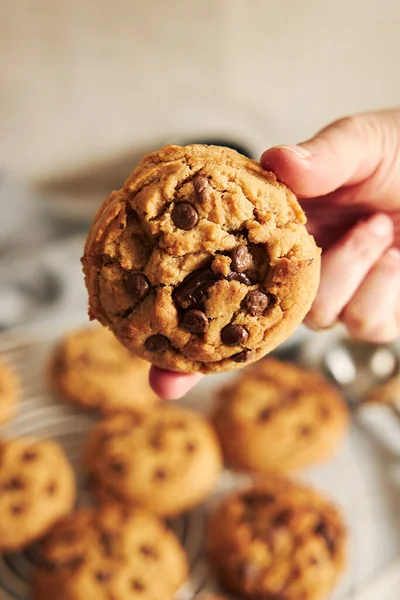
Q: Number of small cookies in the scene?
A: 7